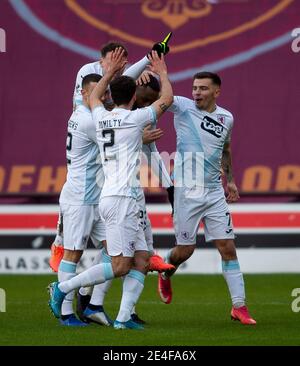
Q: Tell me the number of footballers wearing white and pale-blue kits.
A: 5